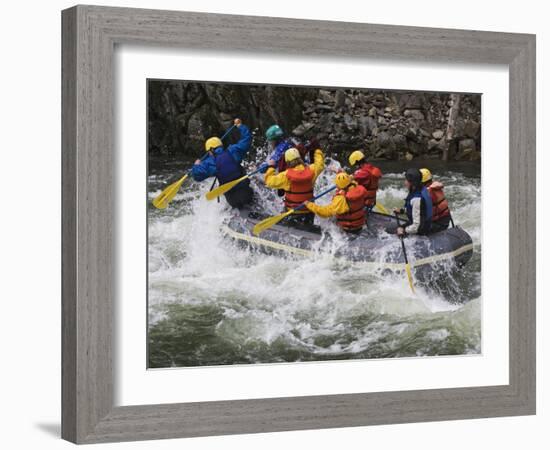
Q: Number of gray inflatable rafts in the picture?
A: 1